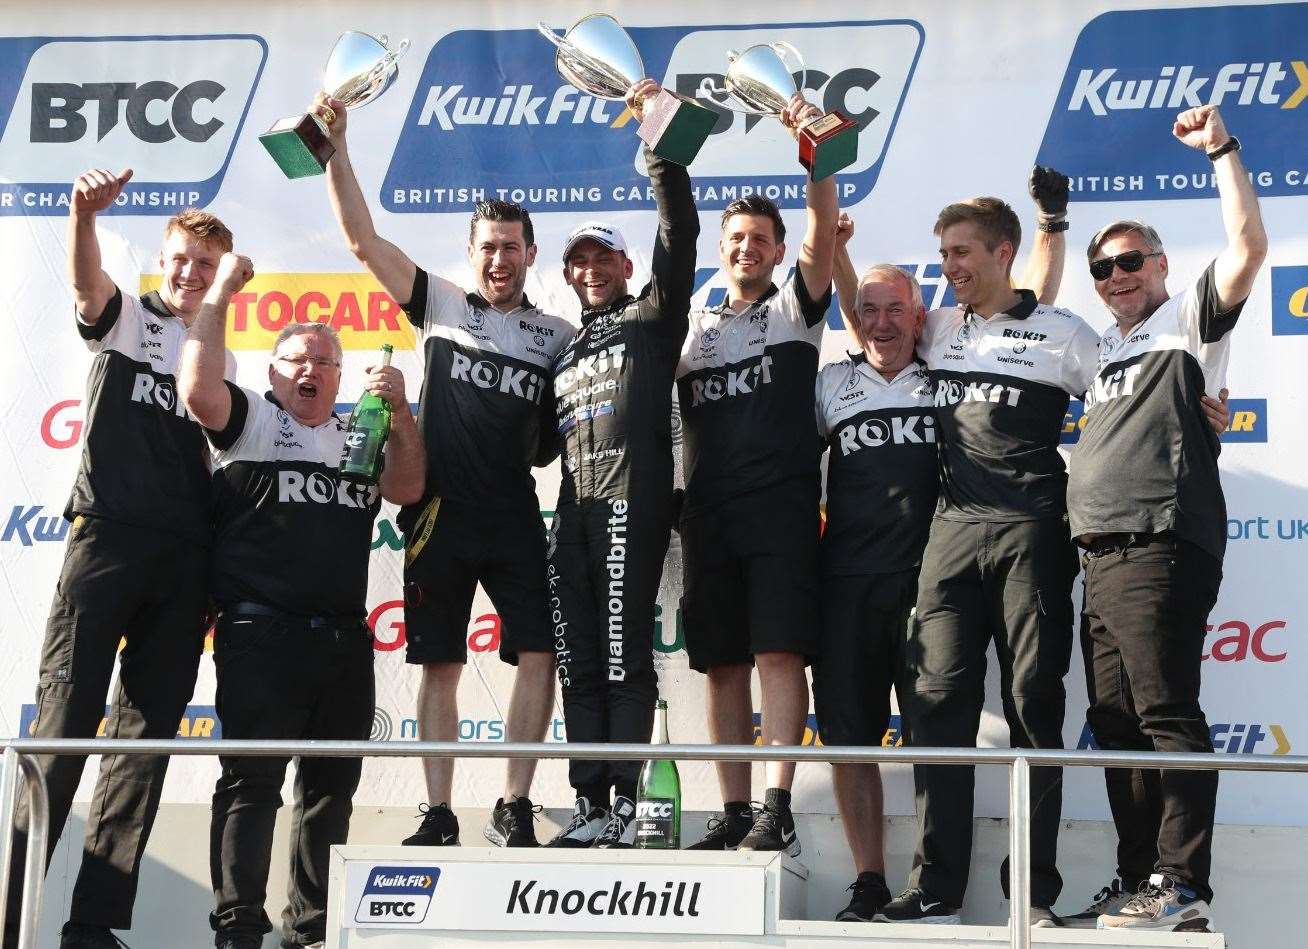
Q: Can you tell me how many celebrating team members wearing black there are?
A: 8